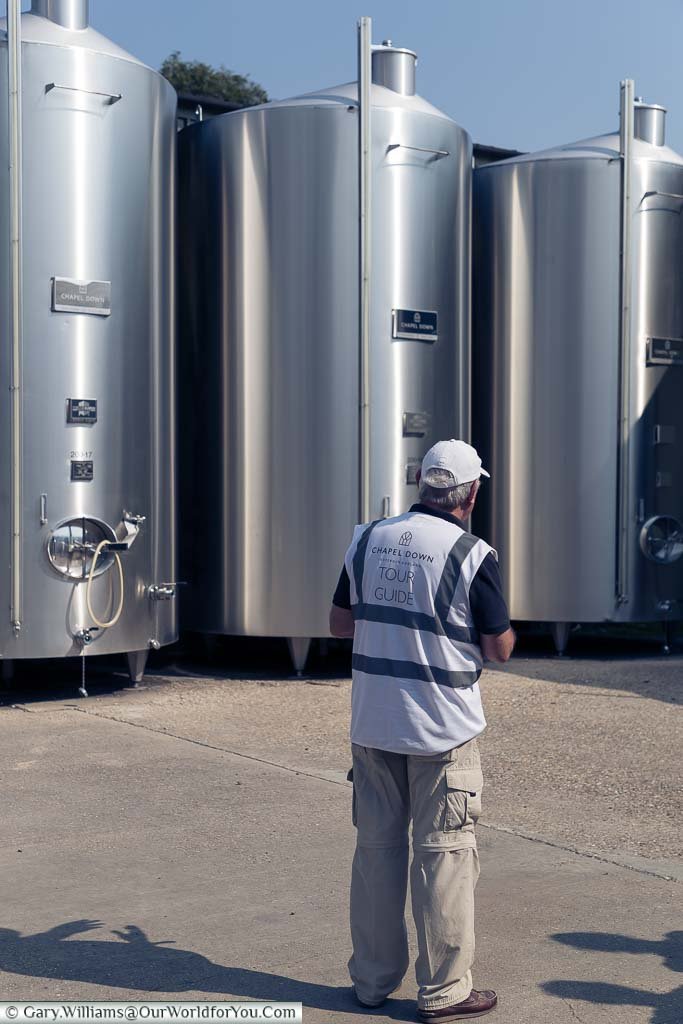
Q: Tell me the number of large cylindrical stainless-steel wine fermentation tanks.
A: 3